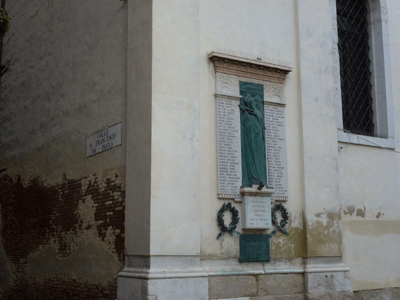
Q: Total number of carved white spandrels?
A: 2